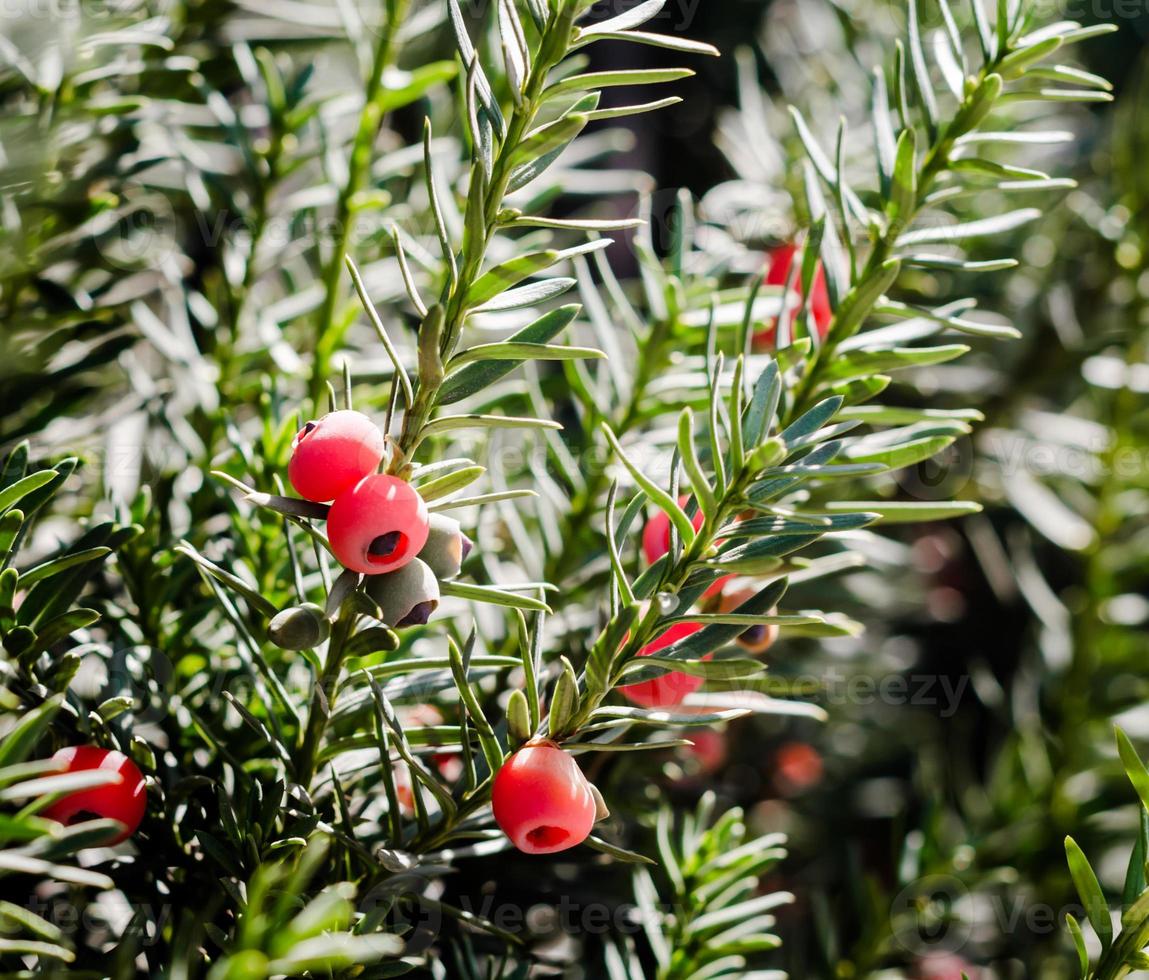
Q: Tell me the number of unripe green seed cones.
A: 3